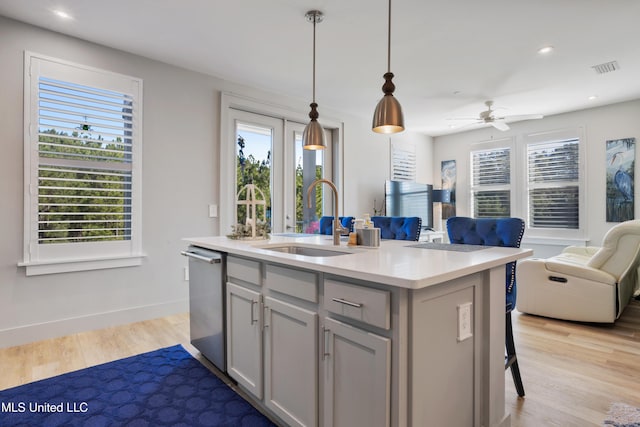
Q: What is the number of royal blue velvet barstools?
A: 3